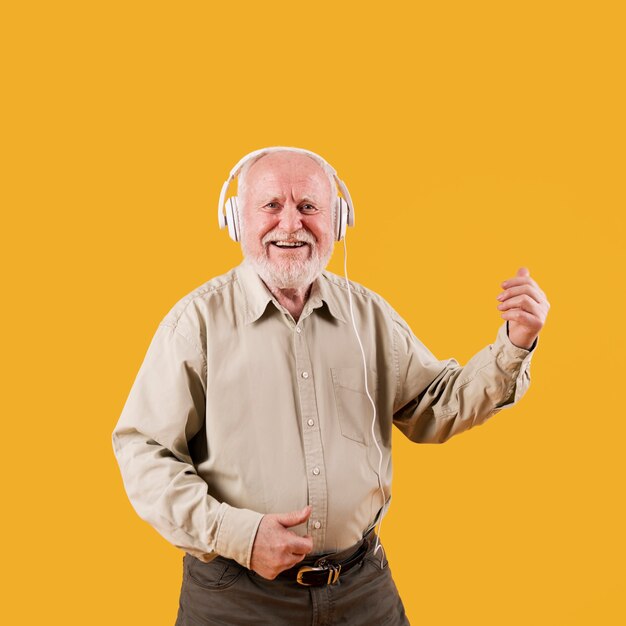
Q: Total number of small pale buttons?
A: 5